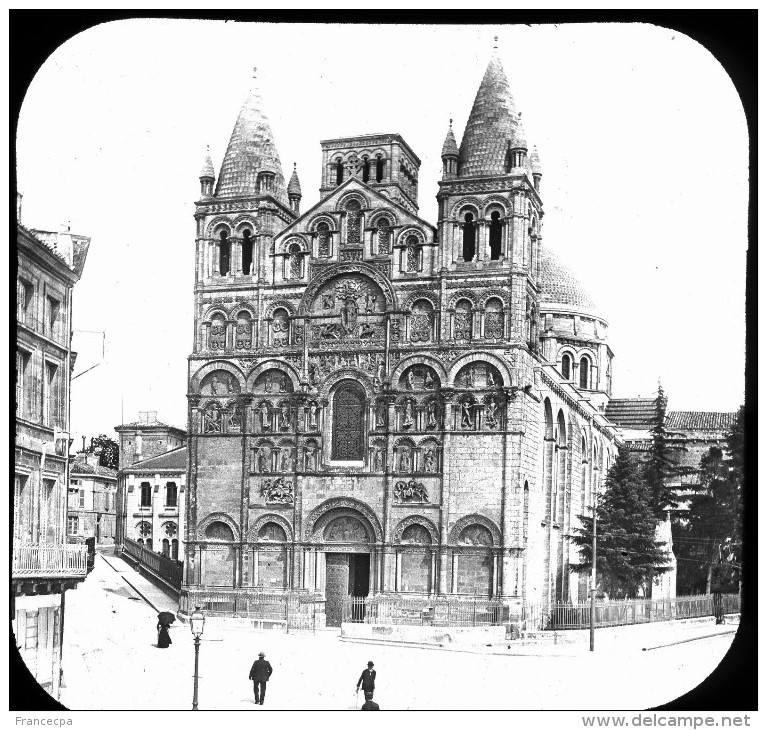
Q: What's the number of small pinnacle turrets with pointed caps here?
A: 6